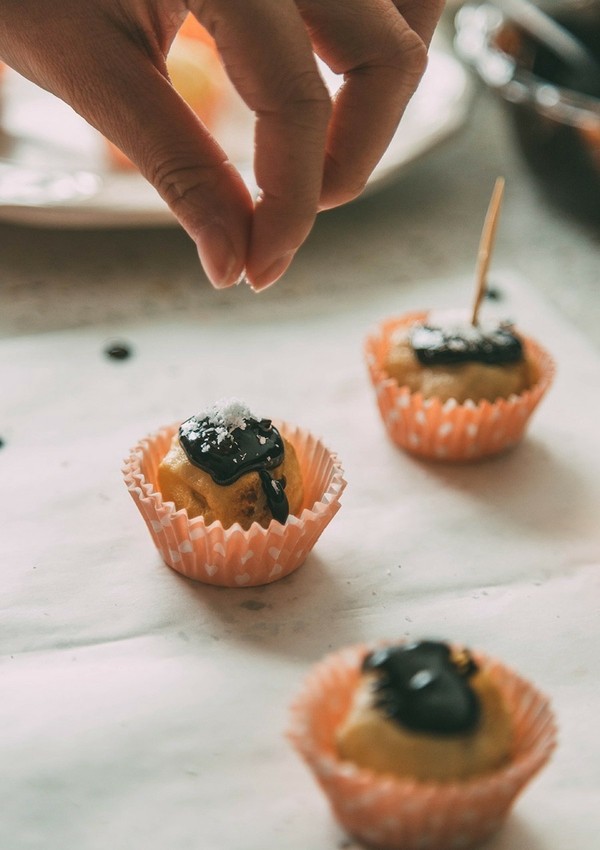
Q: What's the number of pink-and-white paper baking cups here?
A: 3